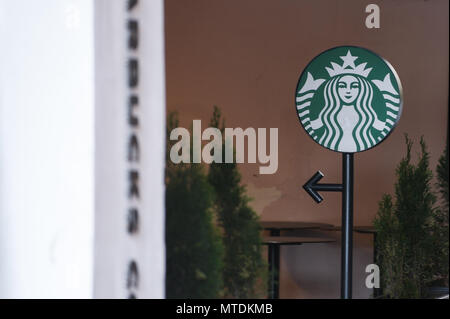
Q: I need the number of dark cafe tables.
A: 3